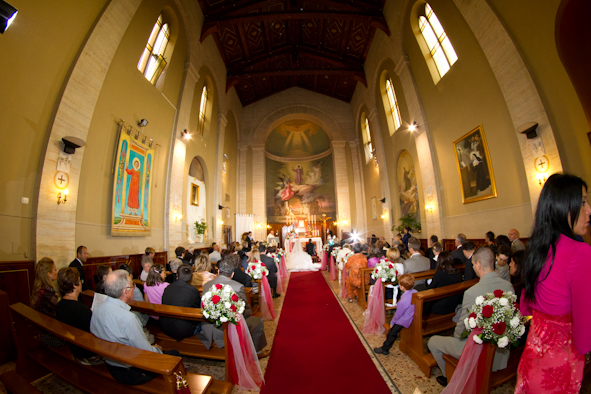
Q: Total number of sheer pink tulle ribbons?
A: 9